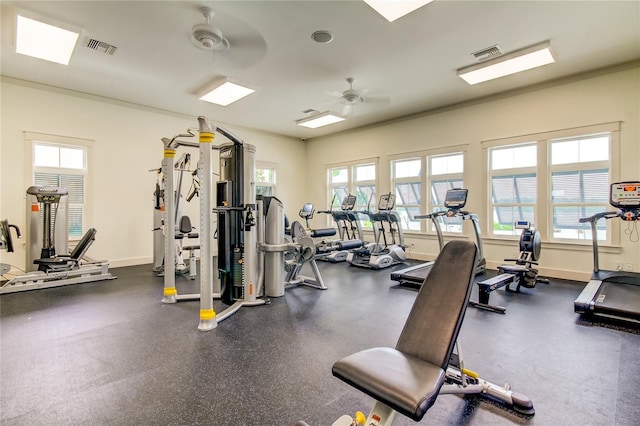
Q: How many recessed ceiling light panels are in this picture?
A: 5